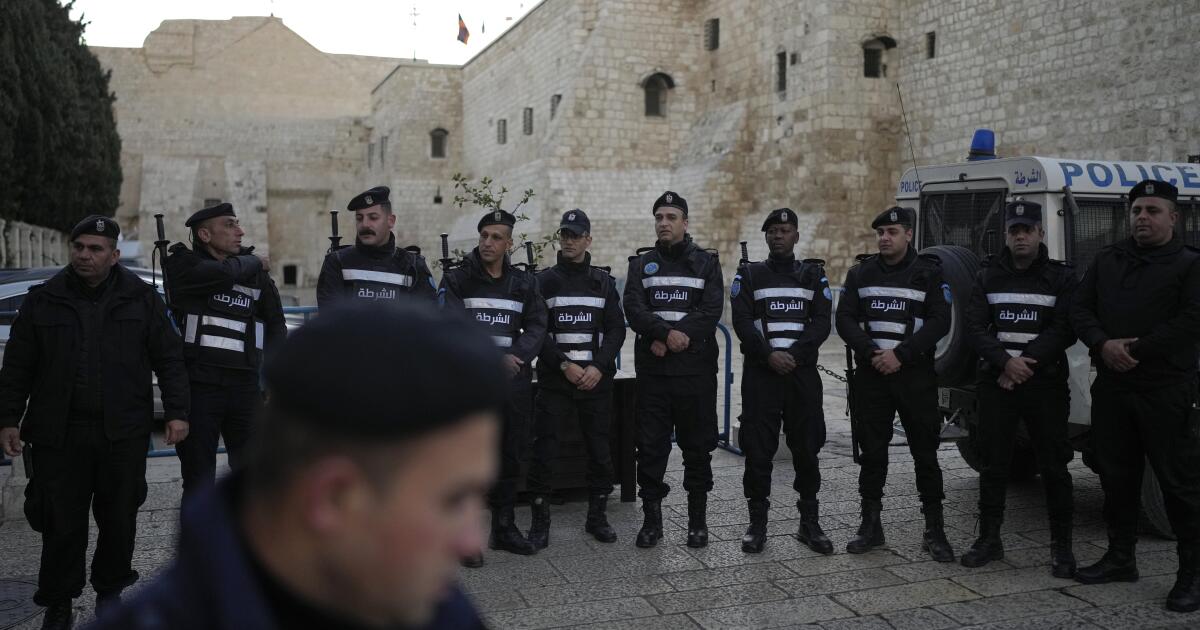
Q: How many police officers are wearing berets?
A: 9